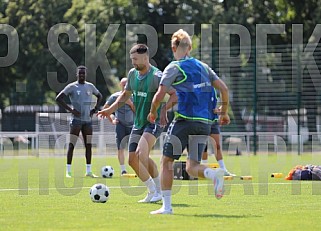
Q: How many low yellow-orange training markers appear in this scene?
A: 5